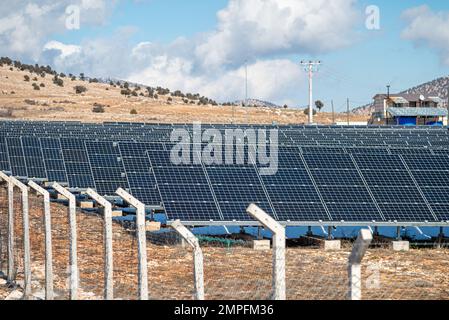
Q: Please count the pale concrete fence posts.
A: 9